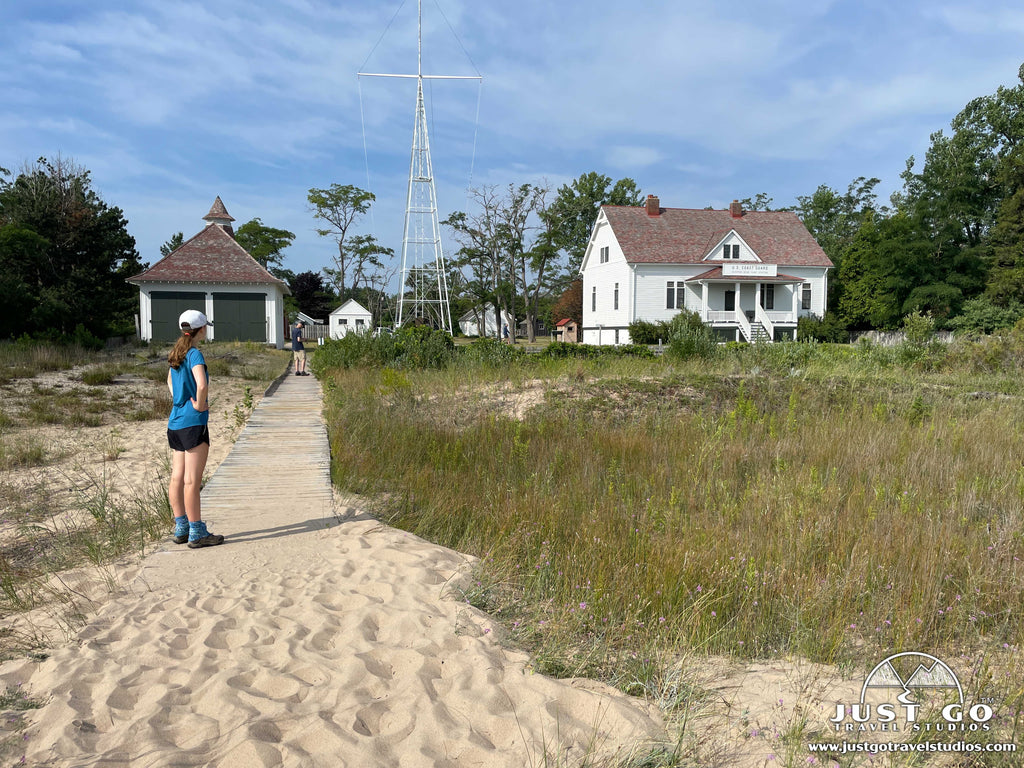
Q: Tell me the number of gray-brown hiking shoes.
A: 2